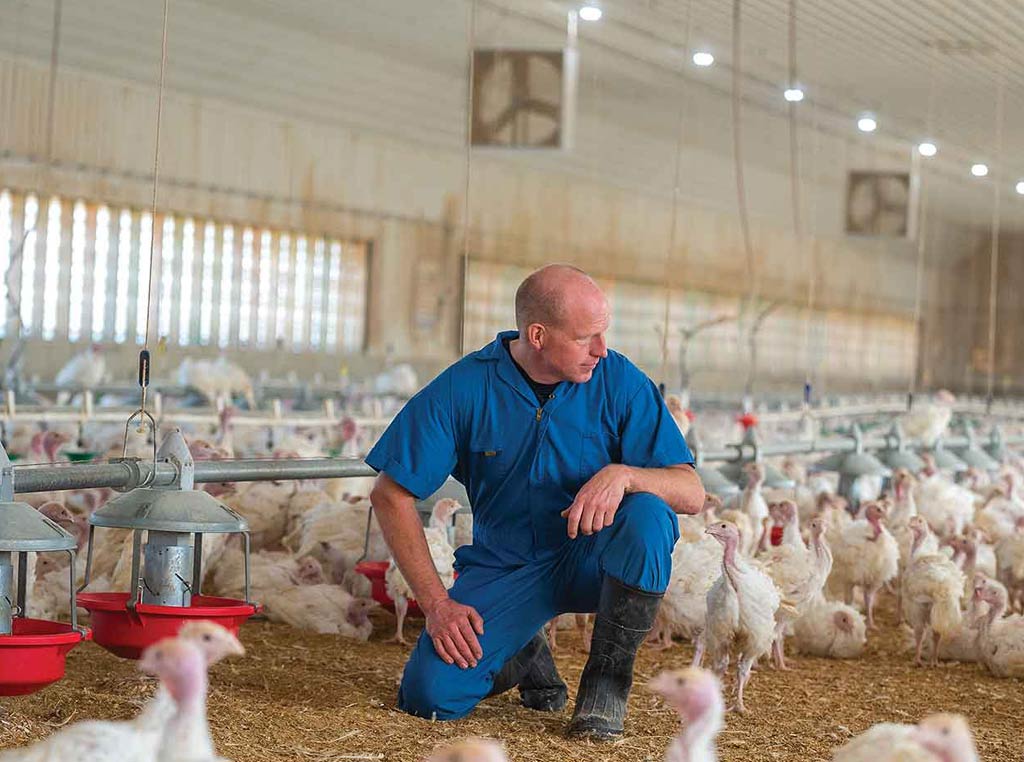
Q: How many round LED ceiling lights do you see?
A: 7